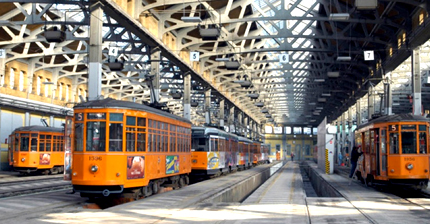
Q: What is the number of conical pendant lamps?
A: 0